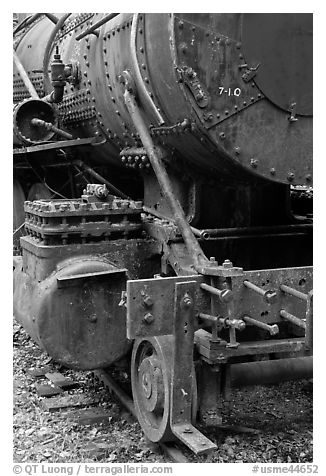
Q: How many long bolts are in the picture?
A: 6